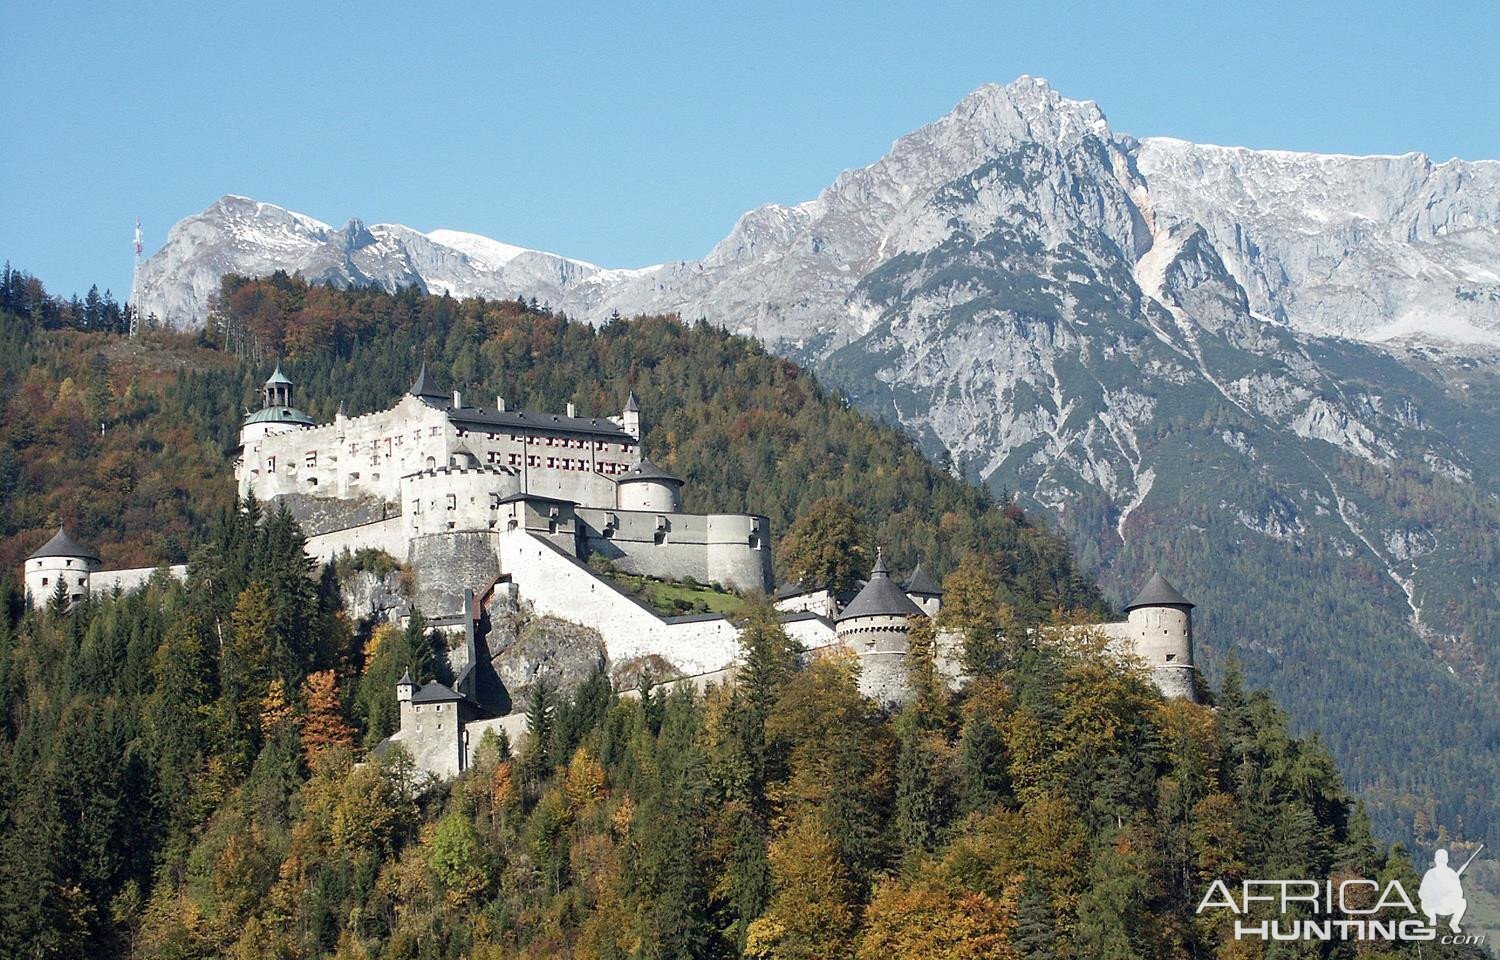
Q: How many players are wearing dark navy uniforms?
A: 0